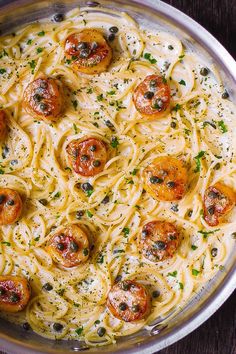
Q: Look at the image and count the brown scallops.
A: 12